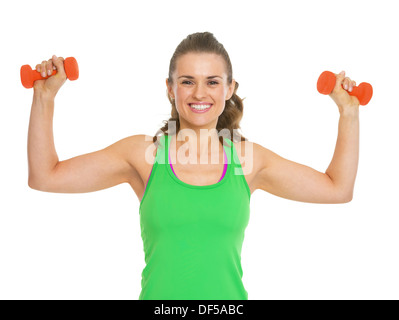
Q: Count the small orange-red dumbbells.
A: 2